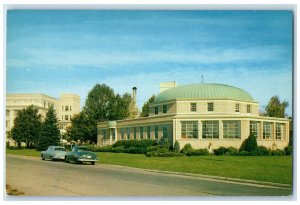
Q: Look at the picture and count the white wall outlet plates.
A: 0